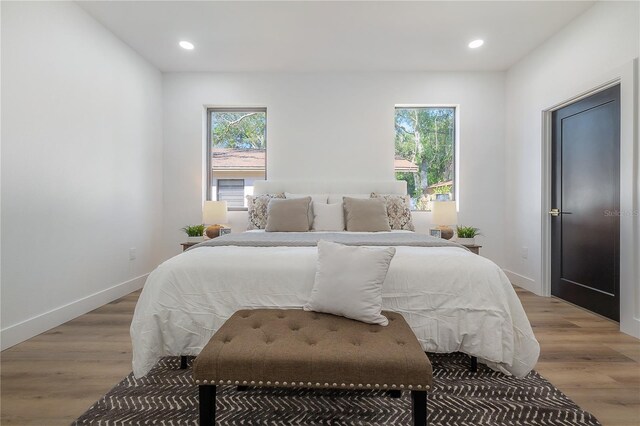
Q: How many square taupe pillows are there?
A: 2